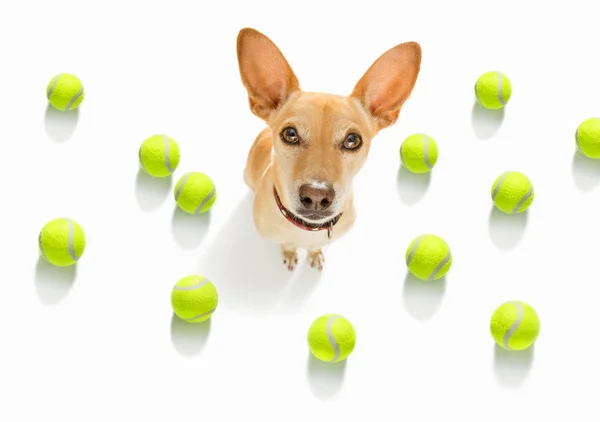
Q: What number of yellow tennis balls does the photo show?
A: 12